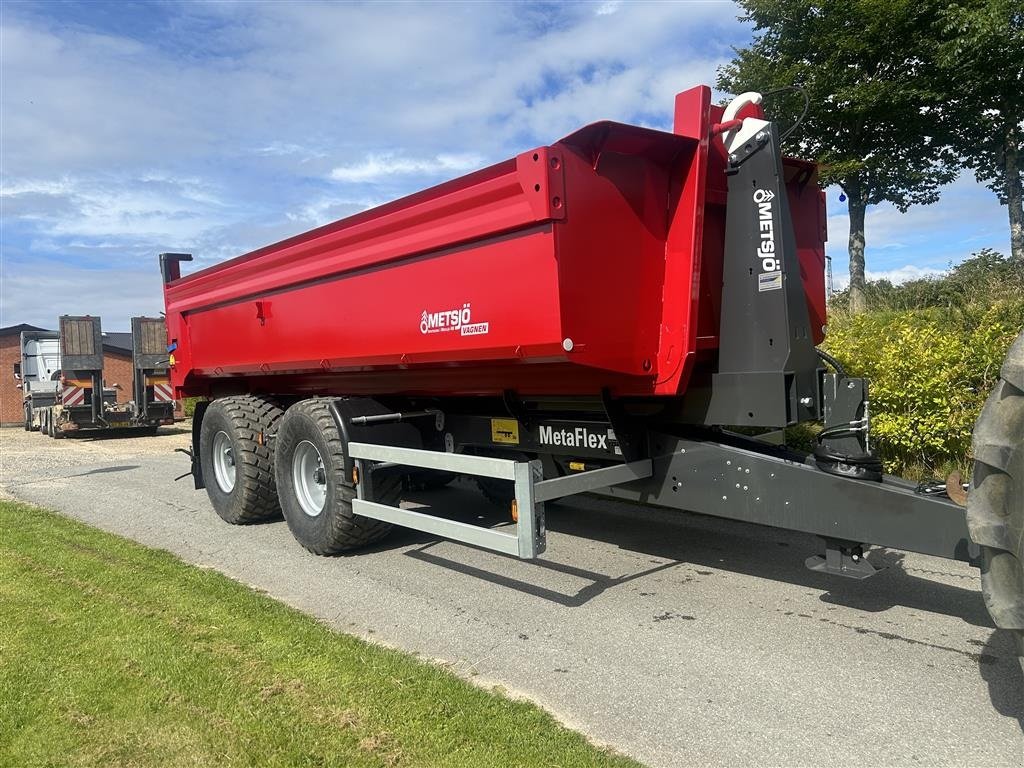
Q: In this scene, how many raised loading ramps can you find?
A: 2